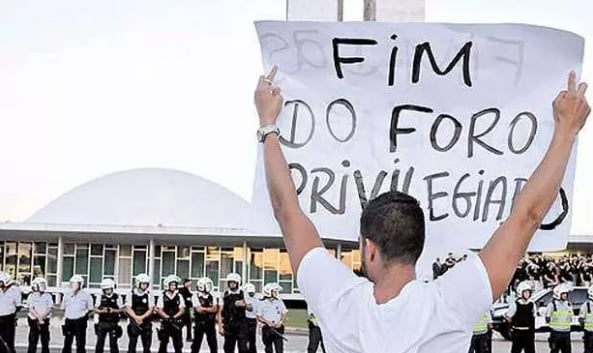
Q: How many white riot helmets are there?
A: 13